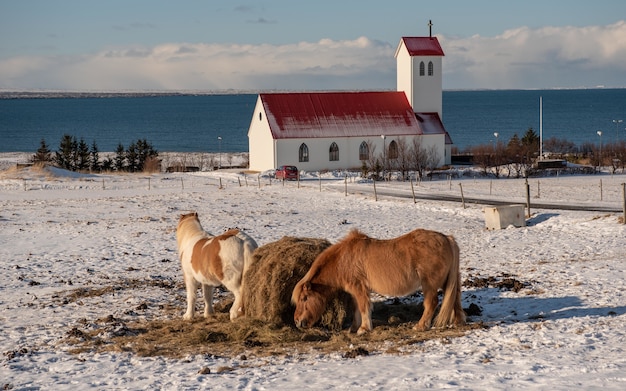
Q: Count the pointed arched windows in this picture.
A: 6